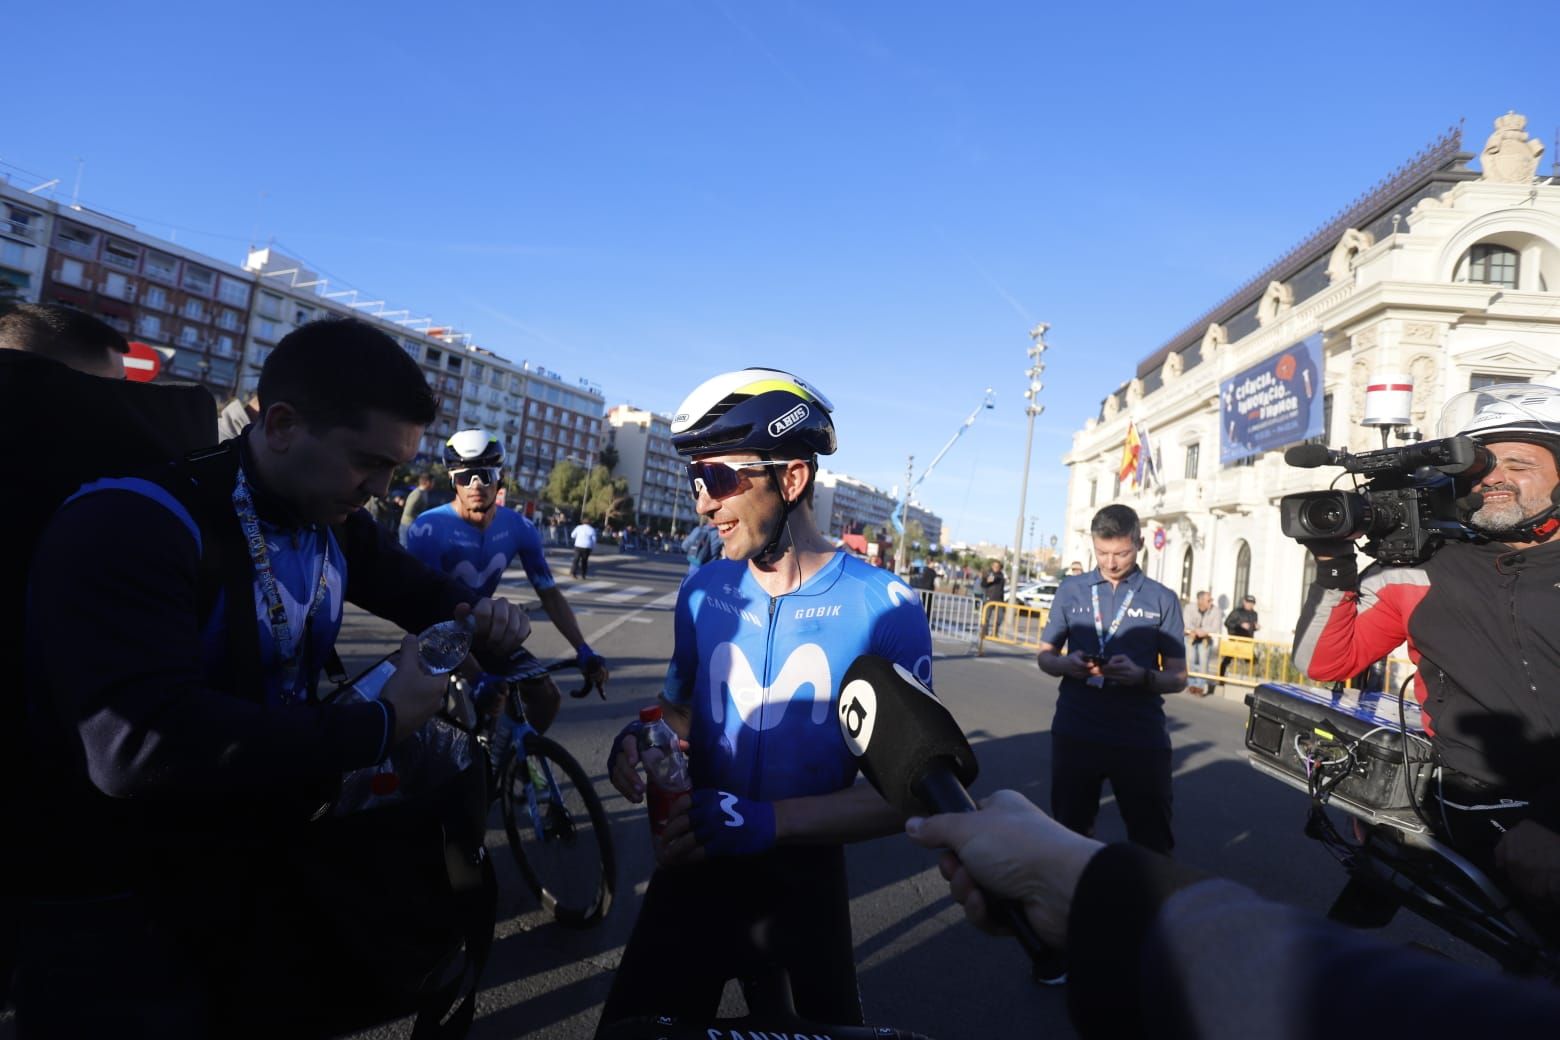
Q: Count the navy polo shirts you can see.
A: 1